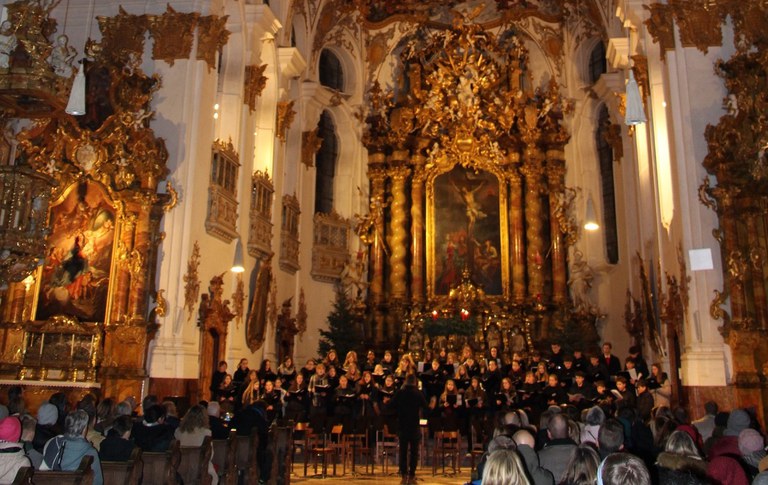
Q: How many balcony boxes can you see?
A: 4